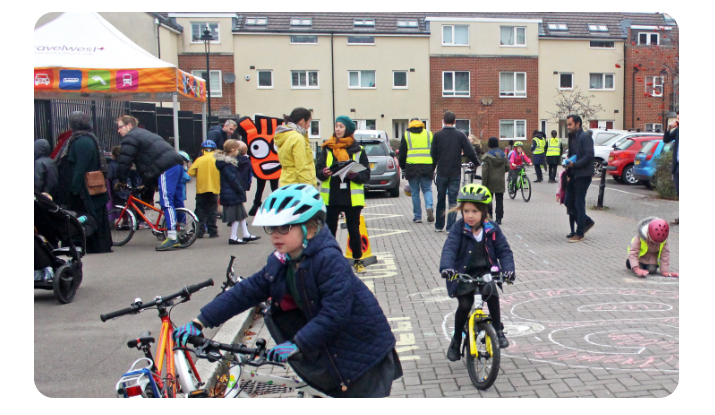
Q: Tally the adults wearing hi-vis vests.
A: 4